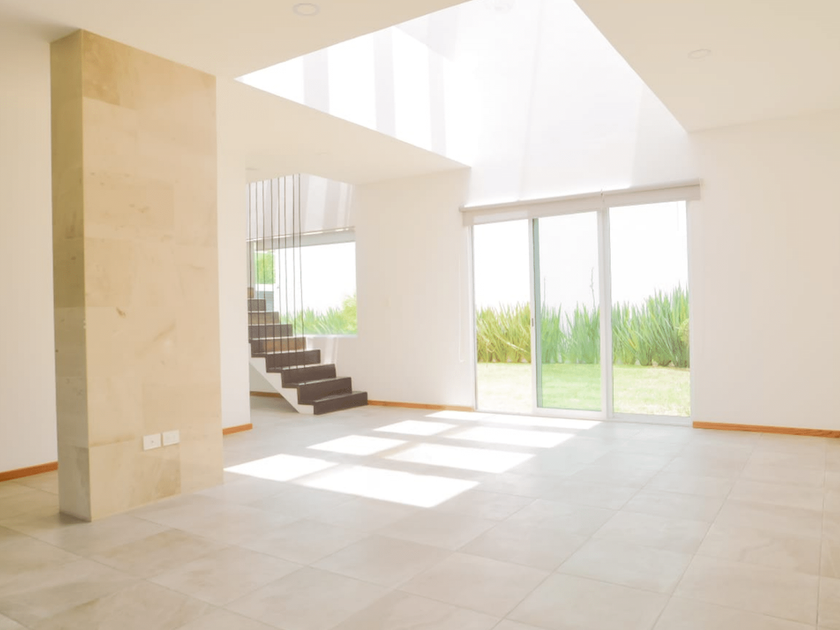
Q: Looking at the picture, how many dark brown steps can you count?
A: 9